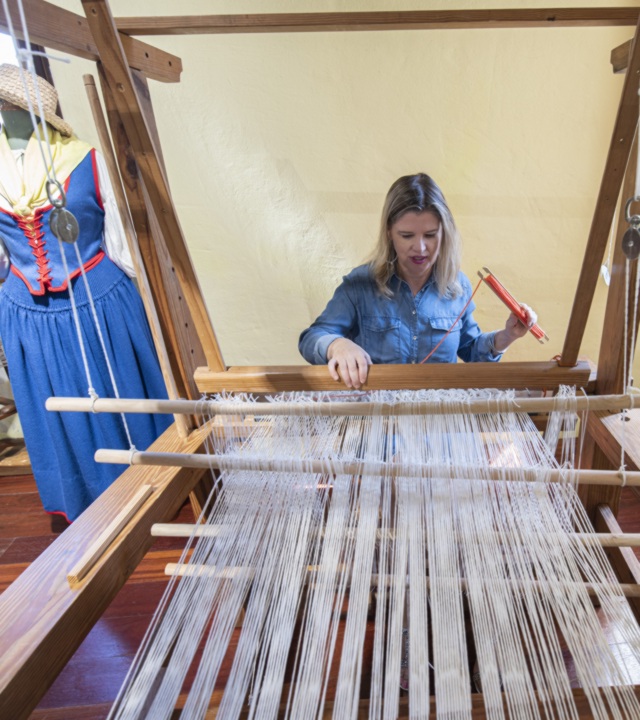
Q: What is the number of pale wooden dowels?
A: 4